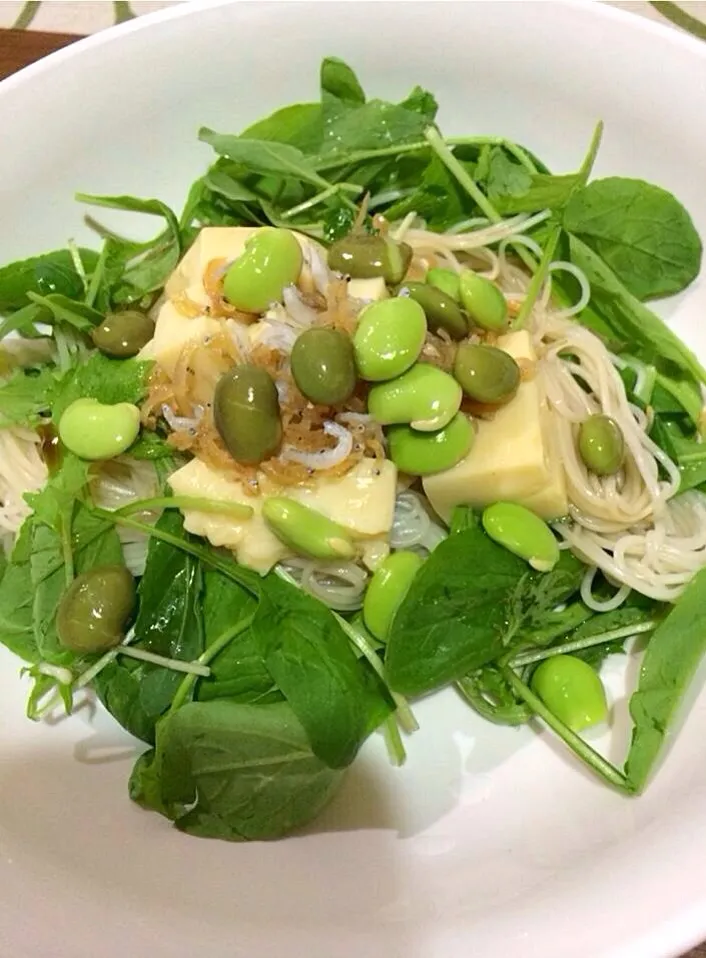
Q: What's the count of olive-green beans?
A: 8